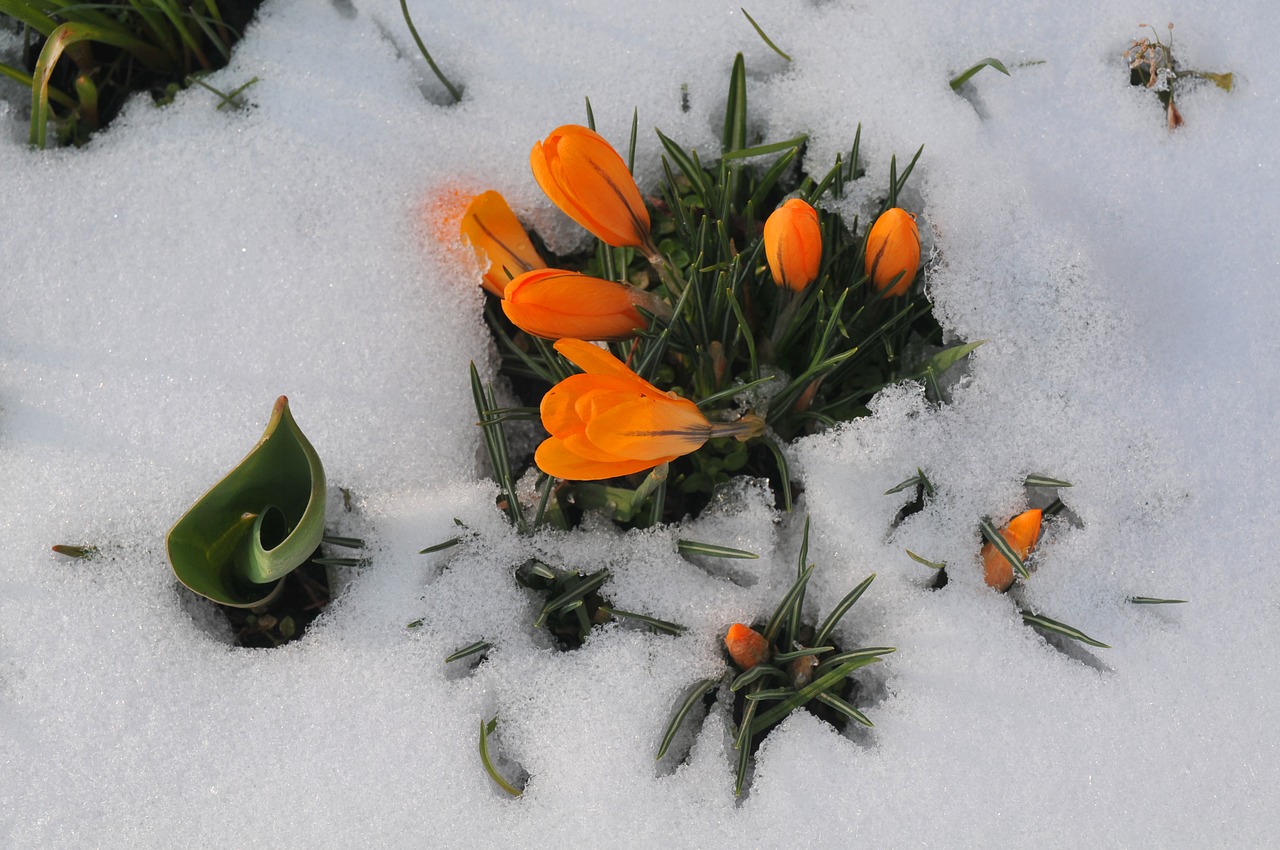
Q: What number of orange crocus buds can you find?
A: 8